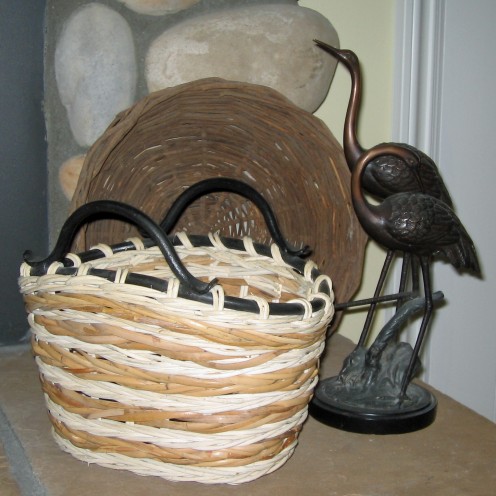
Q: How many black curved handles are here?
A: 2